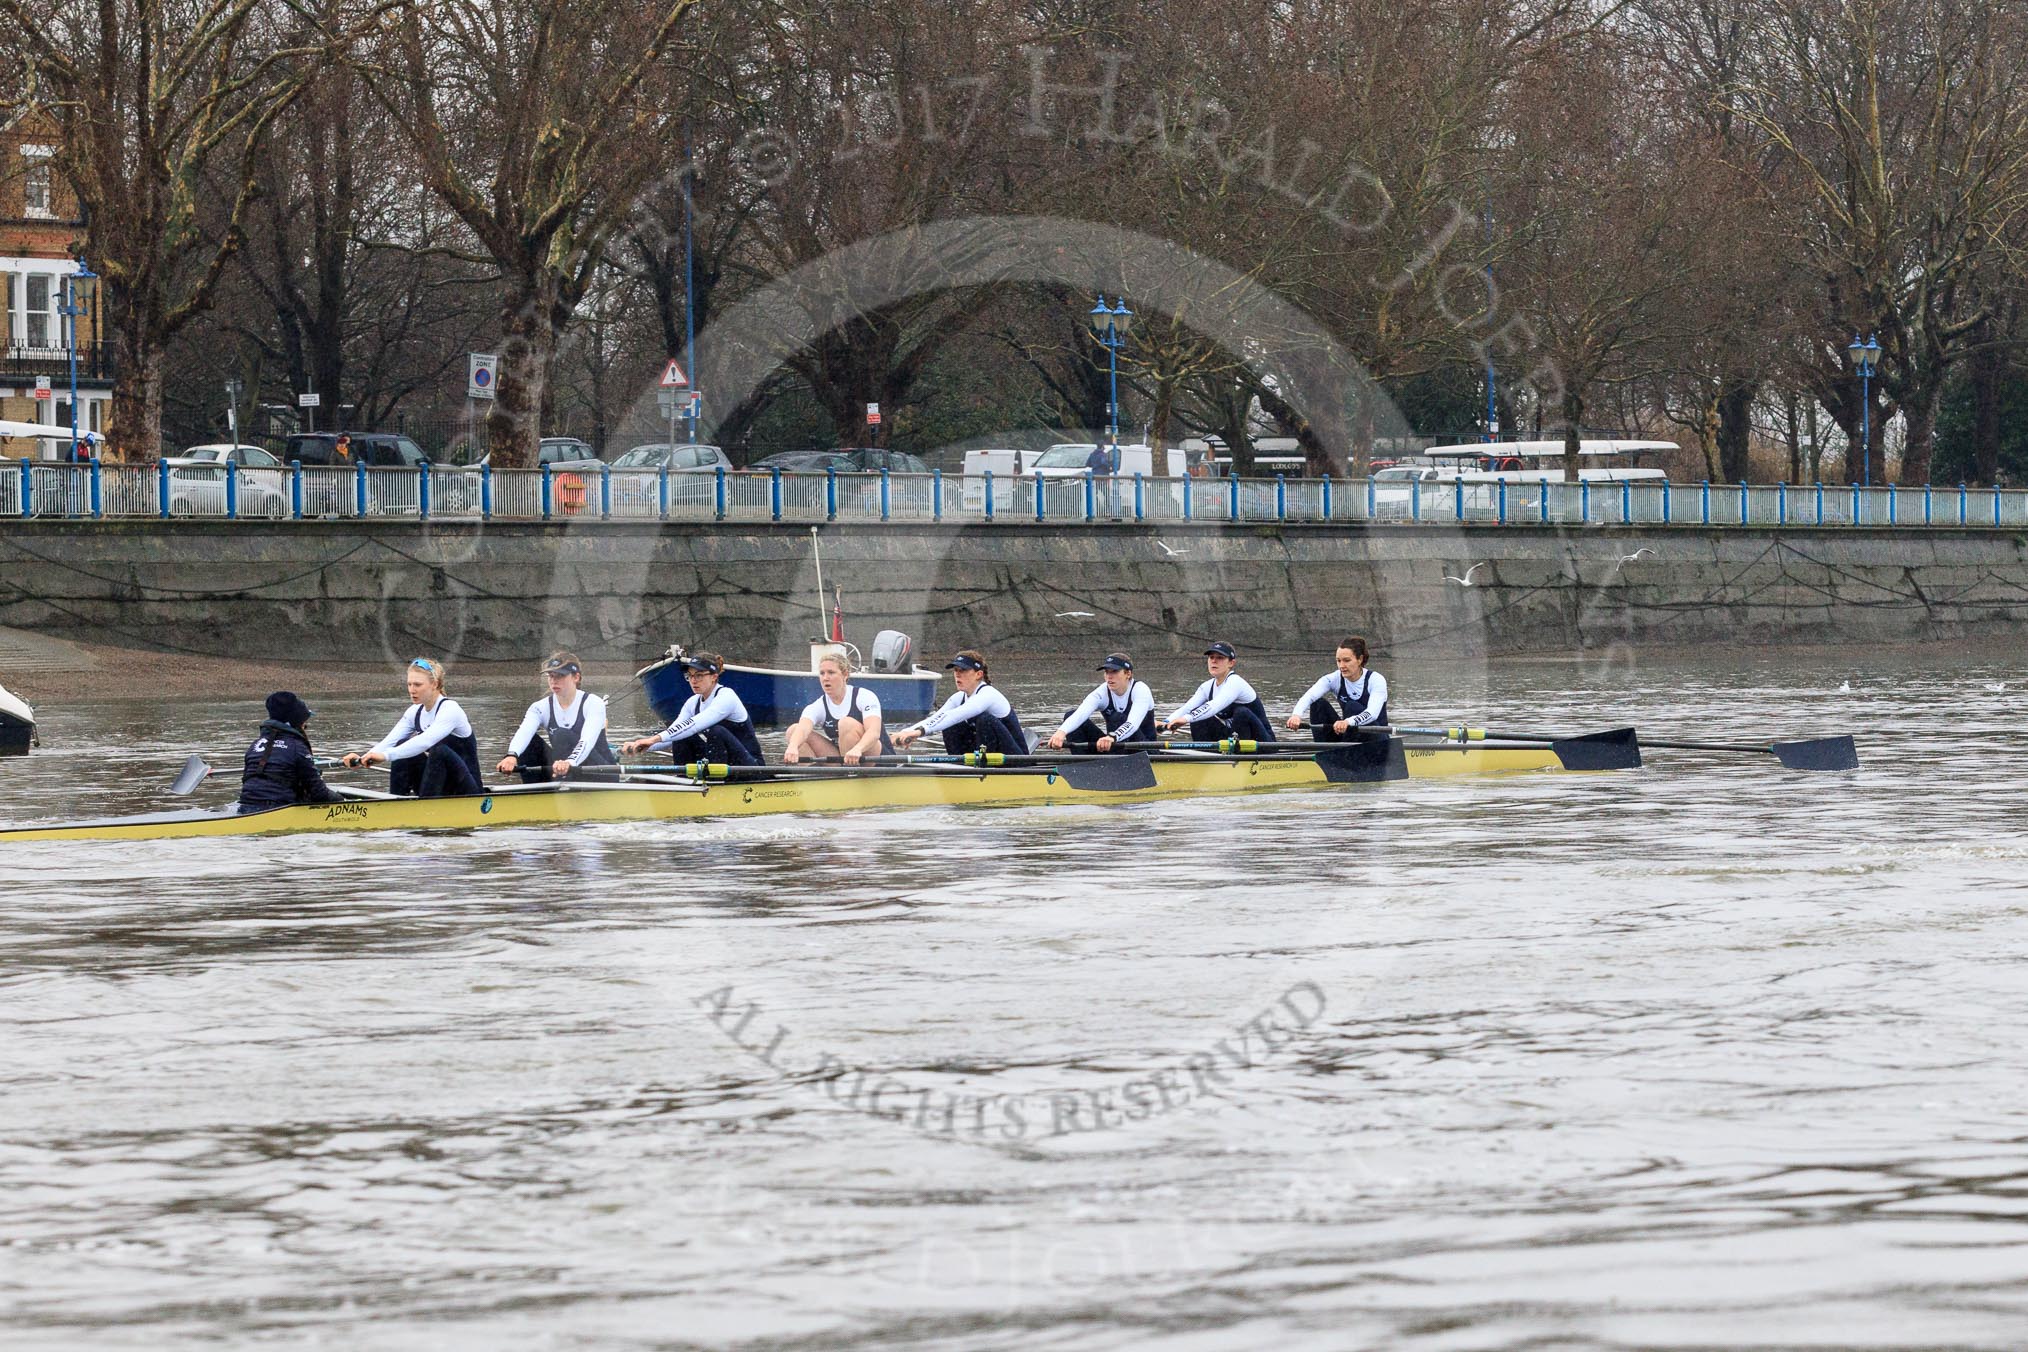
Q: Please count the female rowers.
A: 8